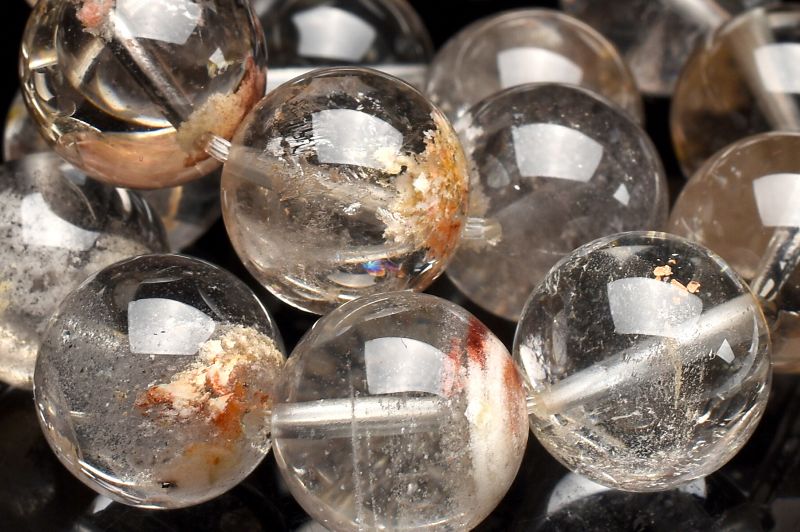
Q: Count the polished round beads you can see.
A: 13